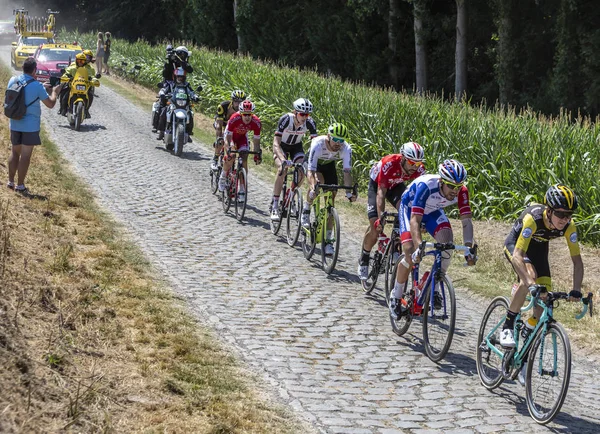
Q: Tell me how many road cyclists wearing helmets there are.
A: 7